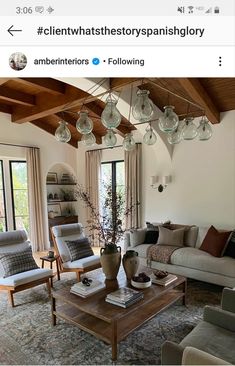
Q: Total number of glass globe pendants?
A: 12